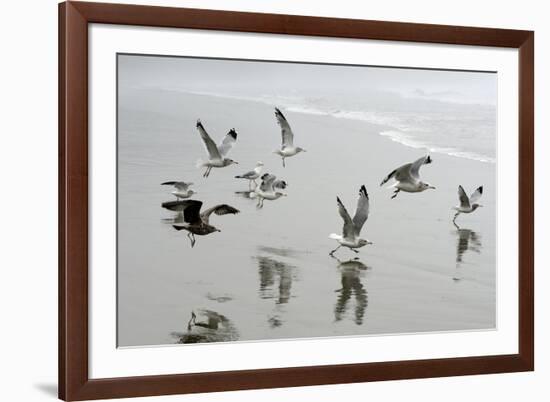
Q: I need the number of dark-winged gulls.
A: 1